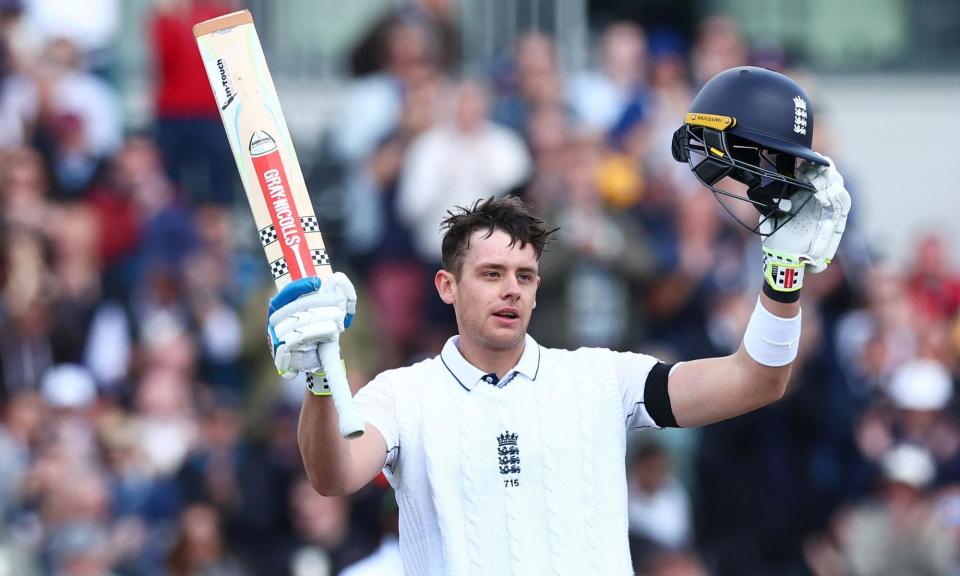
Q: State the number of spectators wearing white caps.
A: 3